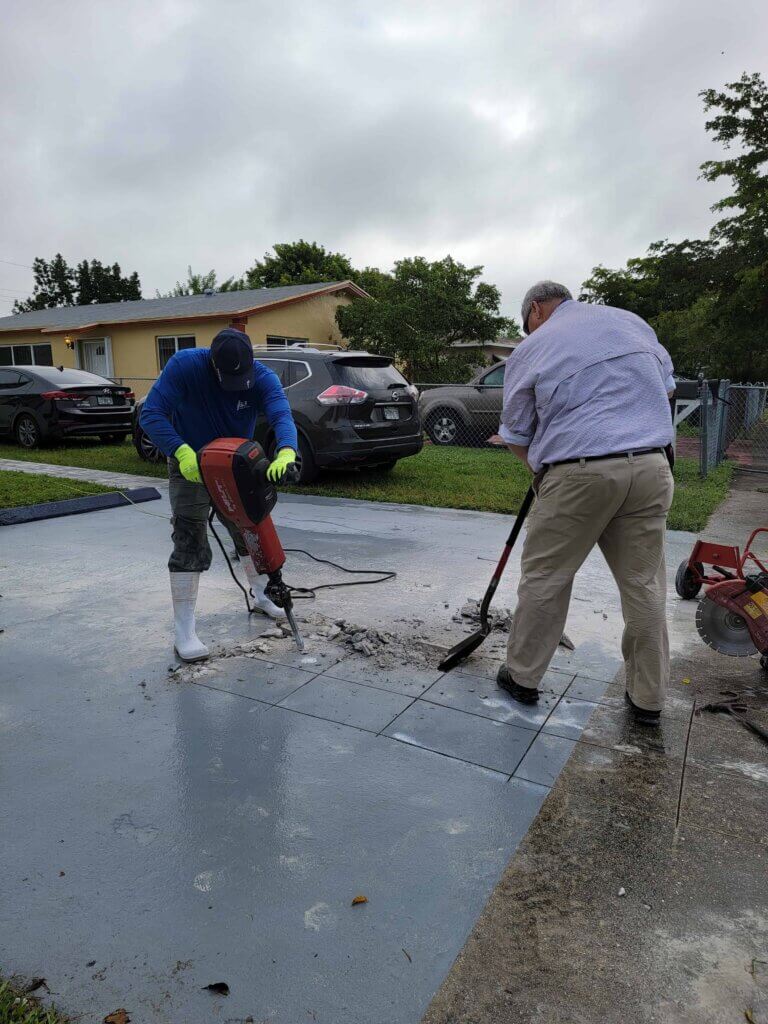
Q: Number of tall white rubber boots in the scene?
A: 2